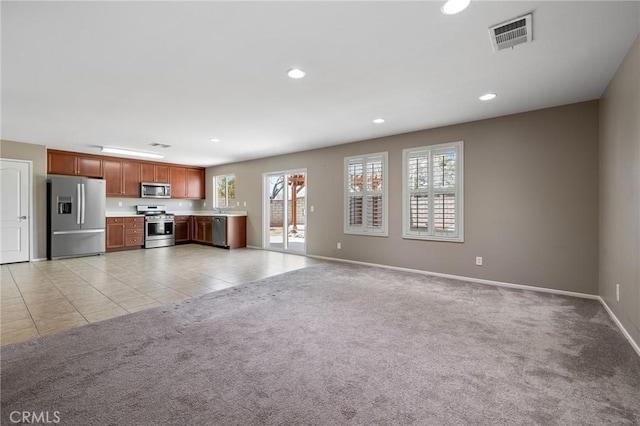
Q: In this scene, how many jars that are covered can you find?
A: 0